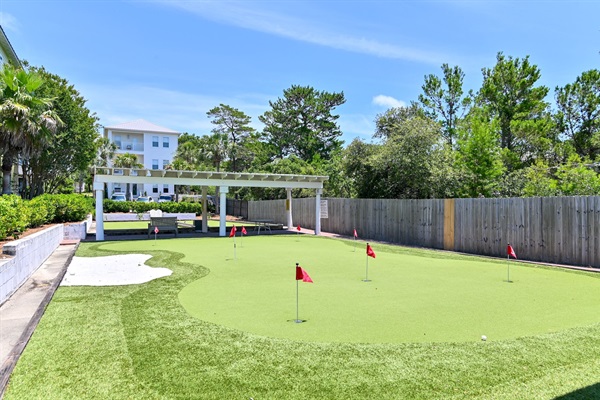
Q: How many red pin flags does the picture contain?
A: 8